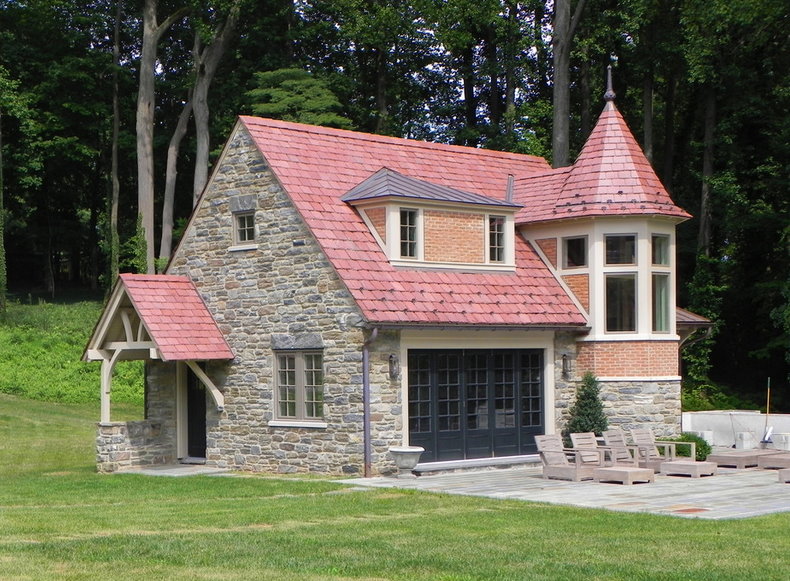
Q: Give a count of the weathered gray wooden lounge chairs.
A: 4